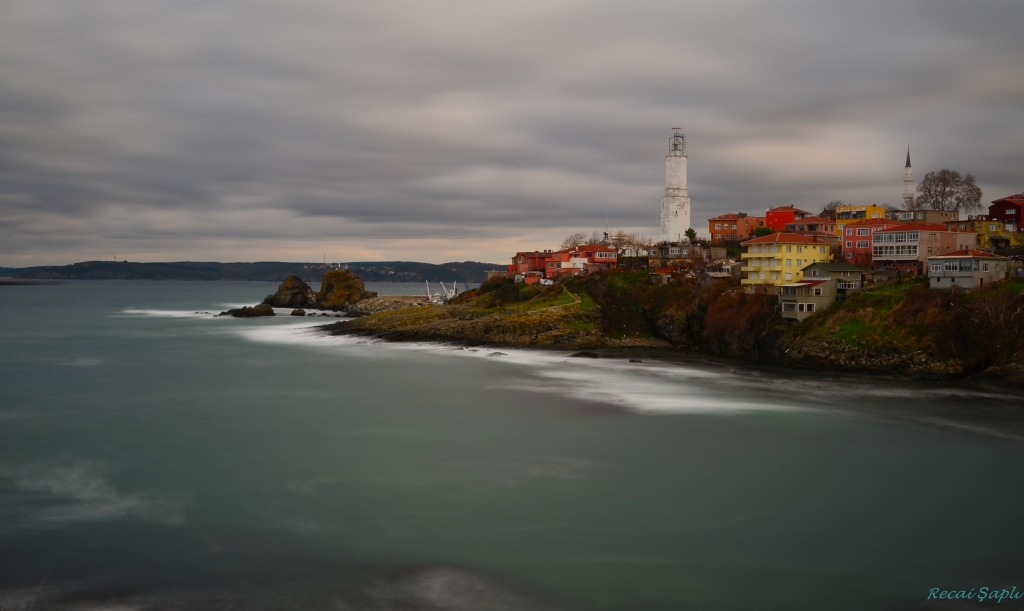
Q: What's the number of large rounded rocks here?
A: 2